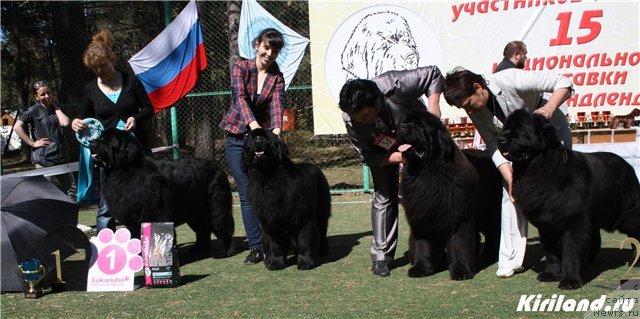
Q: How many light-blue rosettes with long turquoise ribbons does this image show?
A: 1